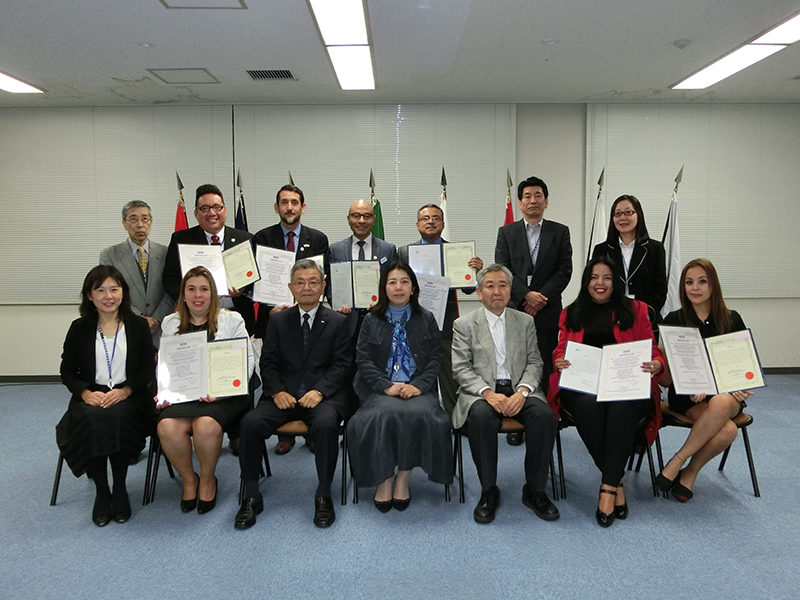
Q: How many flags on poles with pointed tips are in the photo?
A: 8